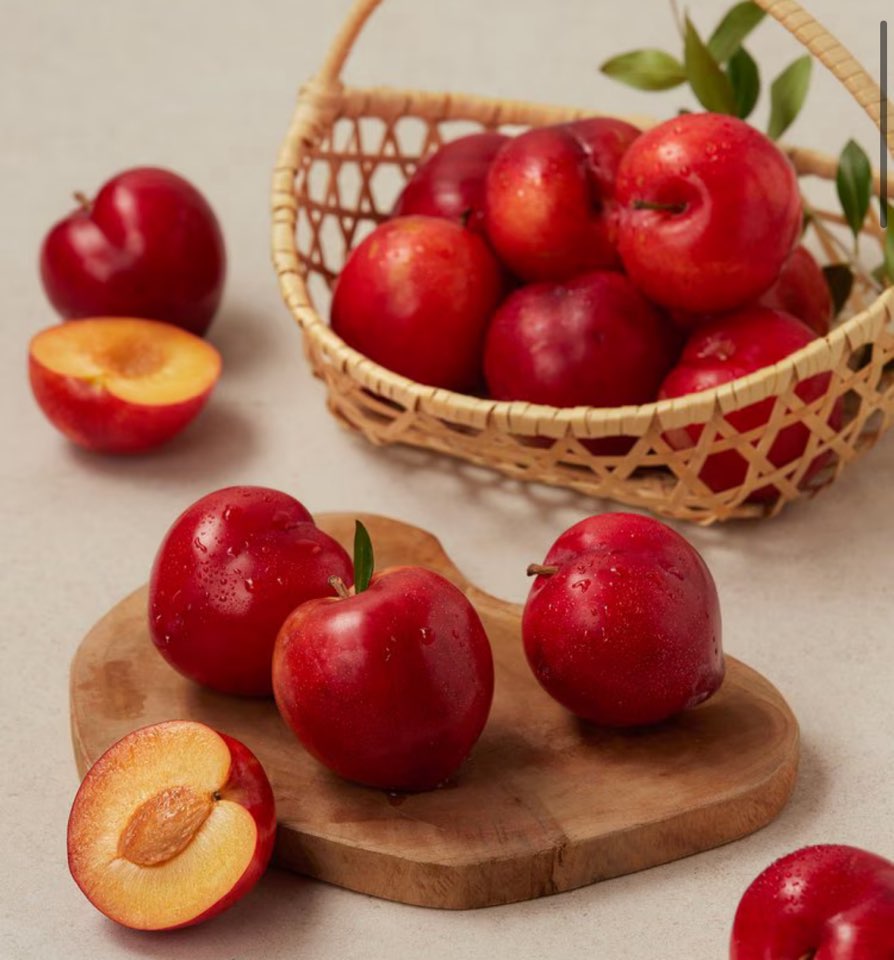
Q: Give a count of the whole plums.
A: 12